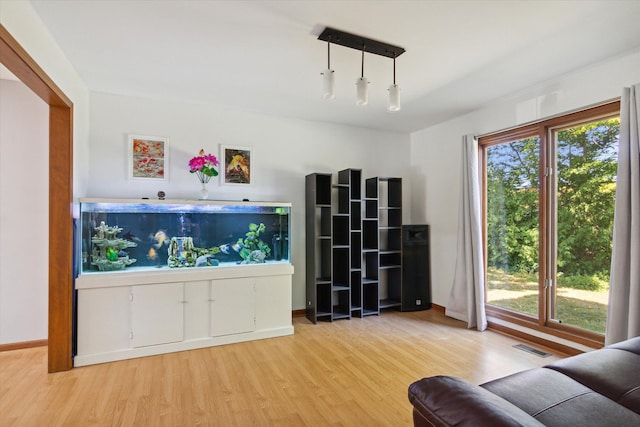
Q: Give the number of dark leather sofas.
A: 1